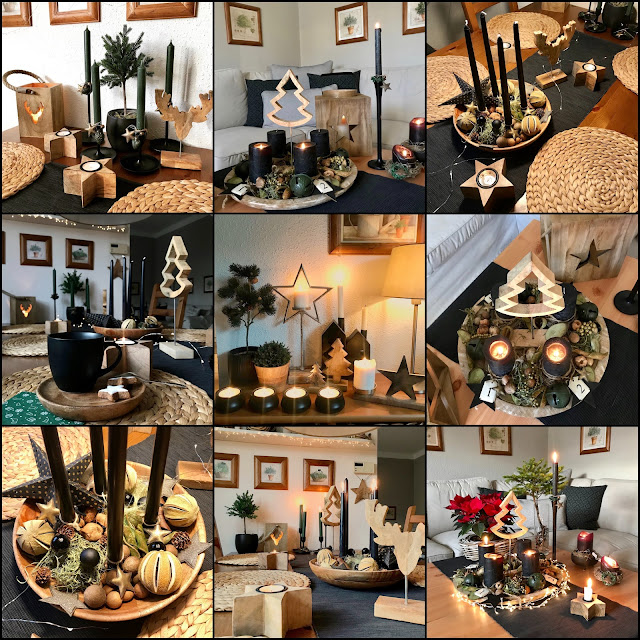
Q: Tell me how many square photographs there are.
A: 9